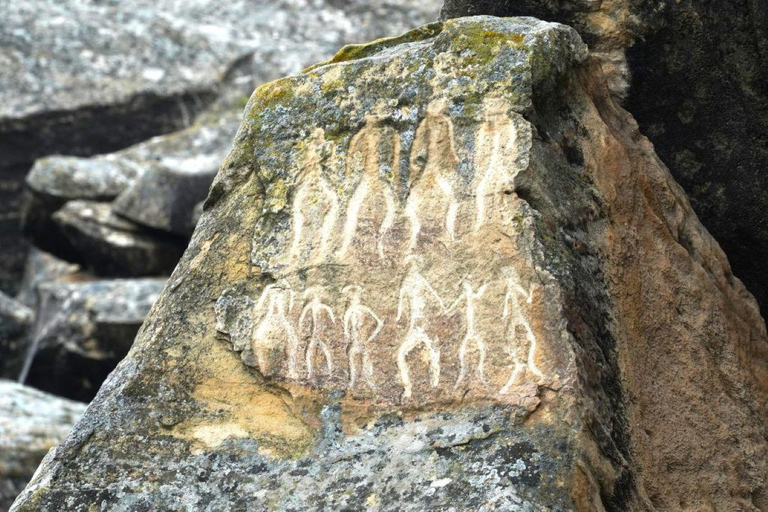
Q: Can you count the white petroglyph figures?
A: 10